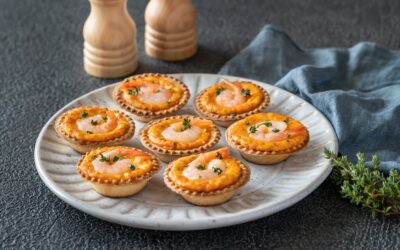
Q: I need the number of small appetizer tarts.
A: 7